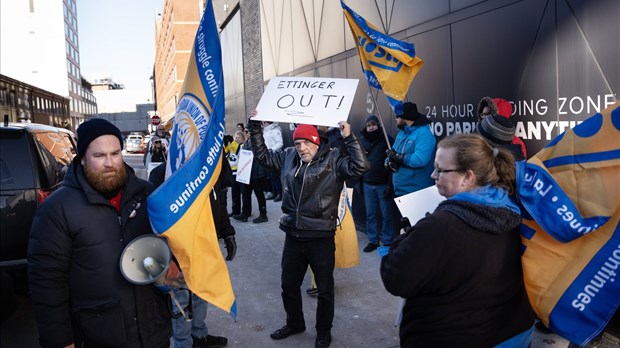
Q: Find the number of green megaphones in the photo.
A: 0